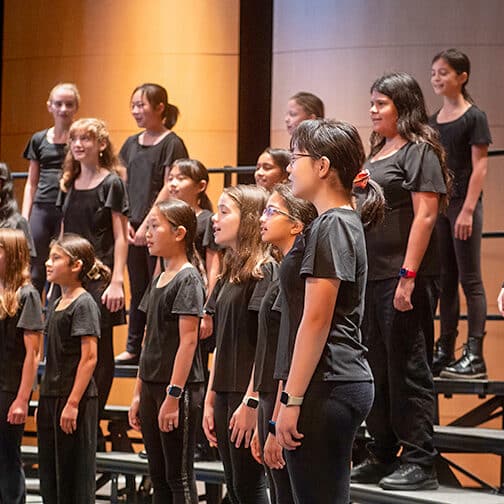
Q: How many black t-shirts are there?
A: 13